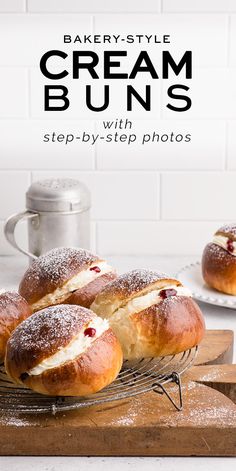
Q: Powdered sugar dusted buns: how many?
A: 5